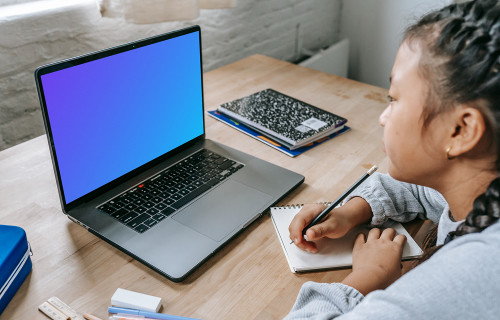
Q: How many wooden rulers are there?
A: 2